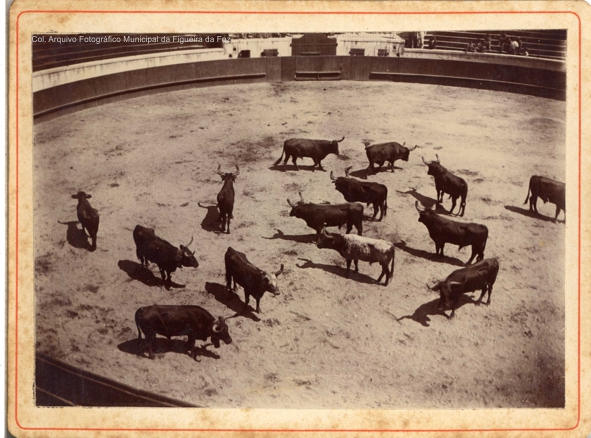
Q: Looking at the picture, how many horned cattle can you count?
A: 14